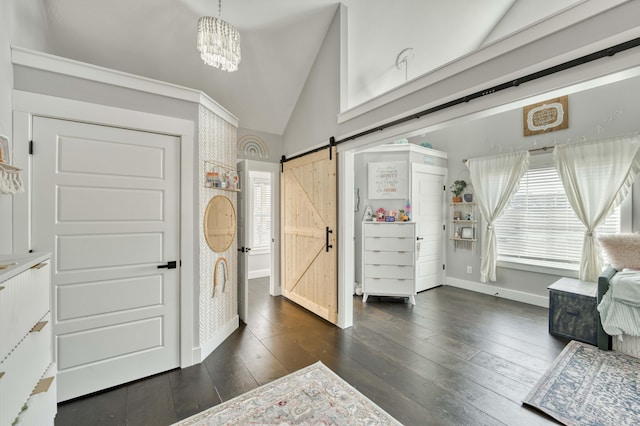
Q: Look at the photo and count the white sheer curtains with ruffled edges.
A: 2